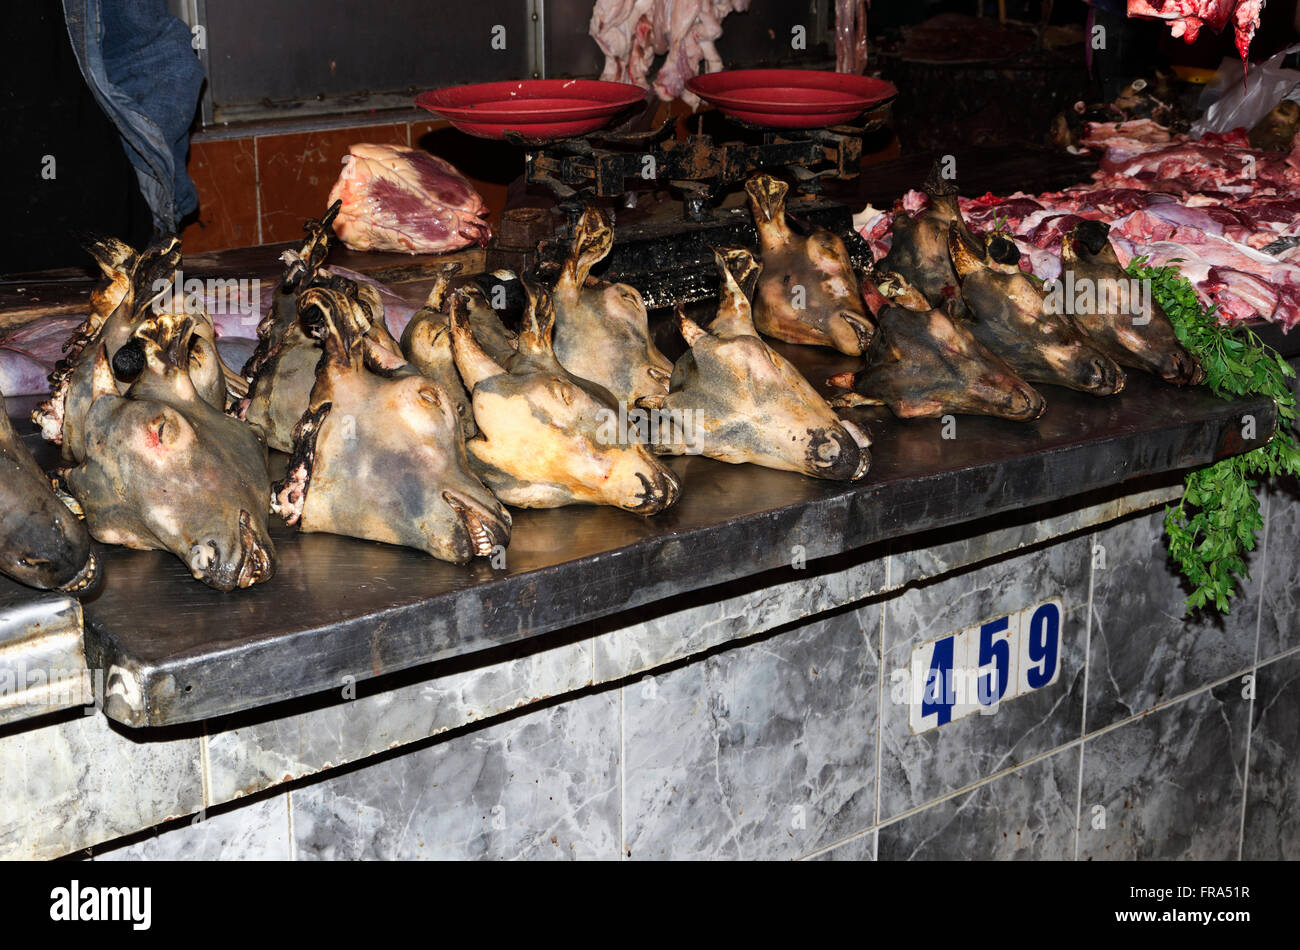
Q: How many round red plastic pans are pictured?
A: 2